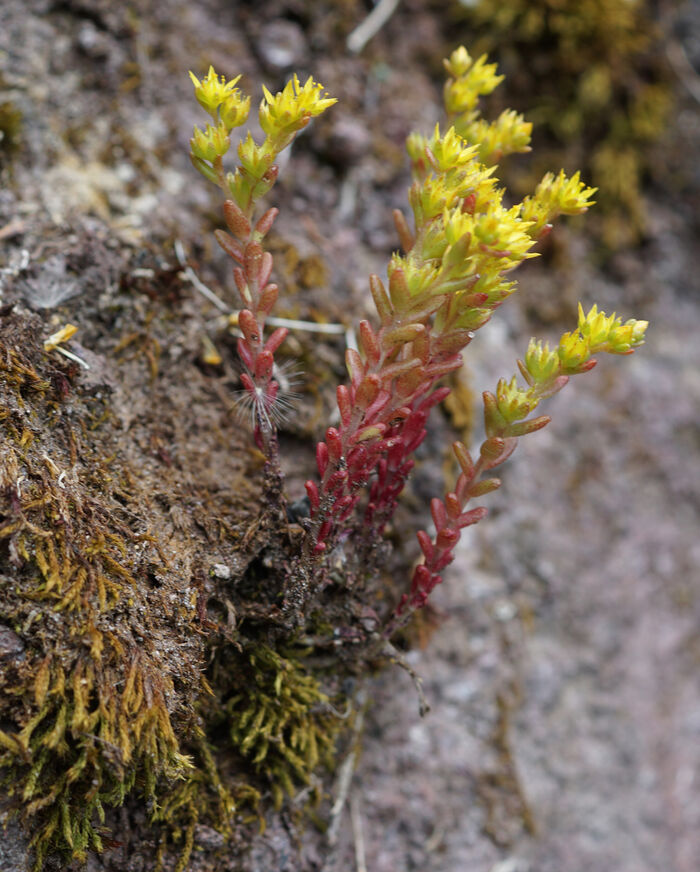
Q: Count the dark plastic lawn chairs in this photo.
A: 0